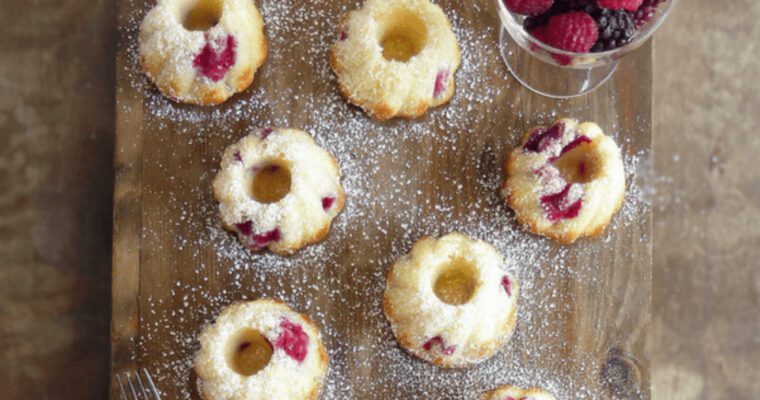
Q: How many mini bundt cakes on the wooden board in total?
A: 7